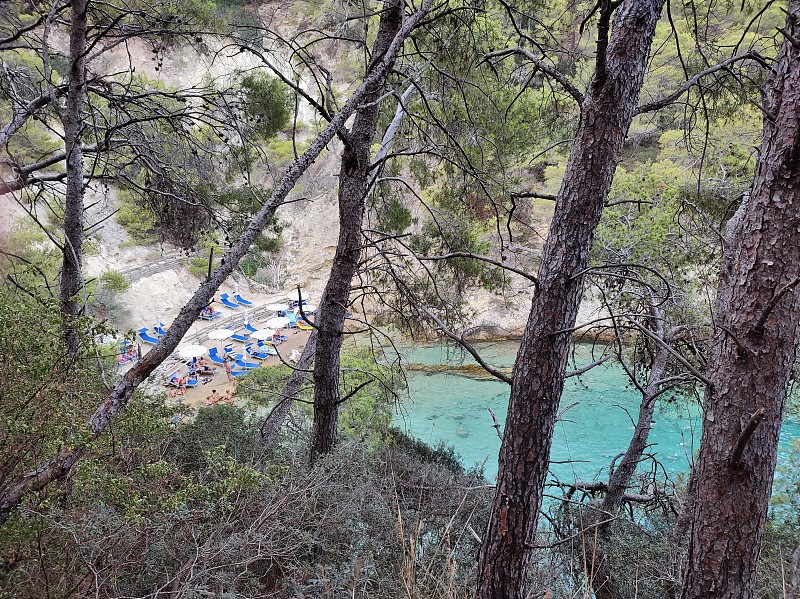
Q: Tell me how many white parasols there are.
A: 7